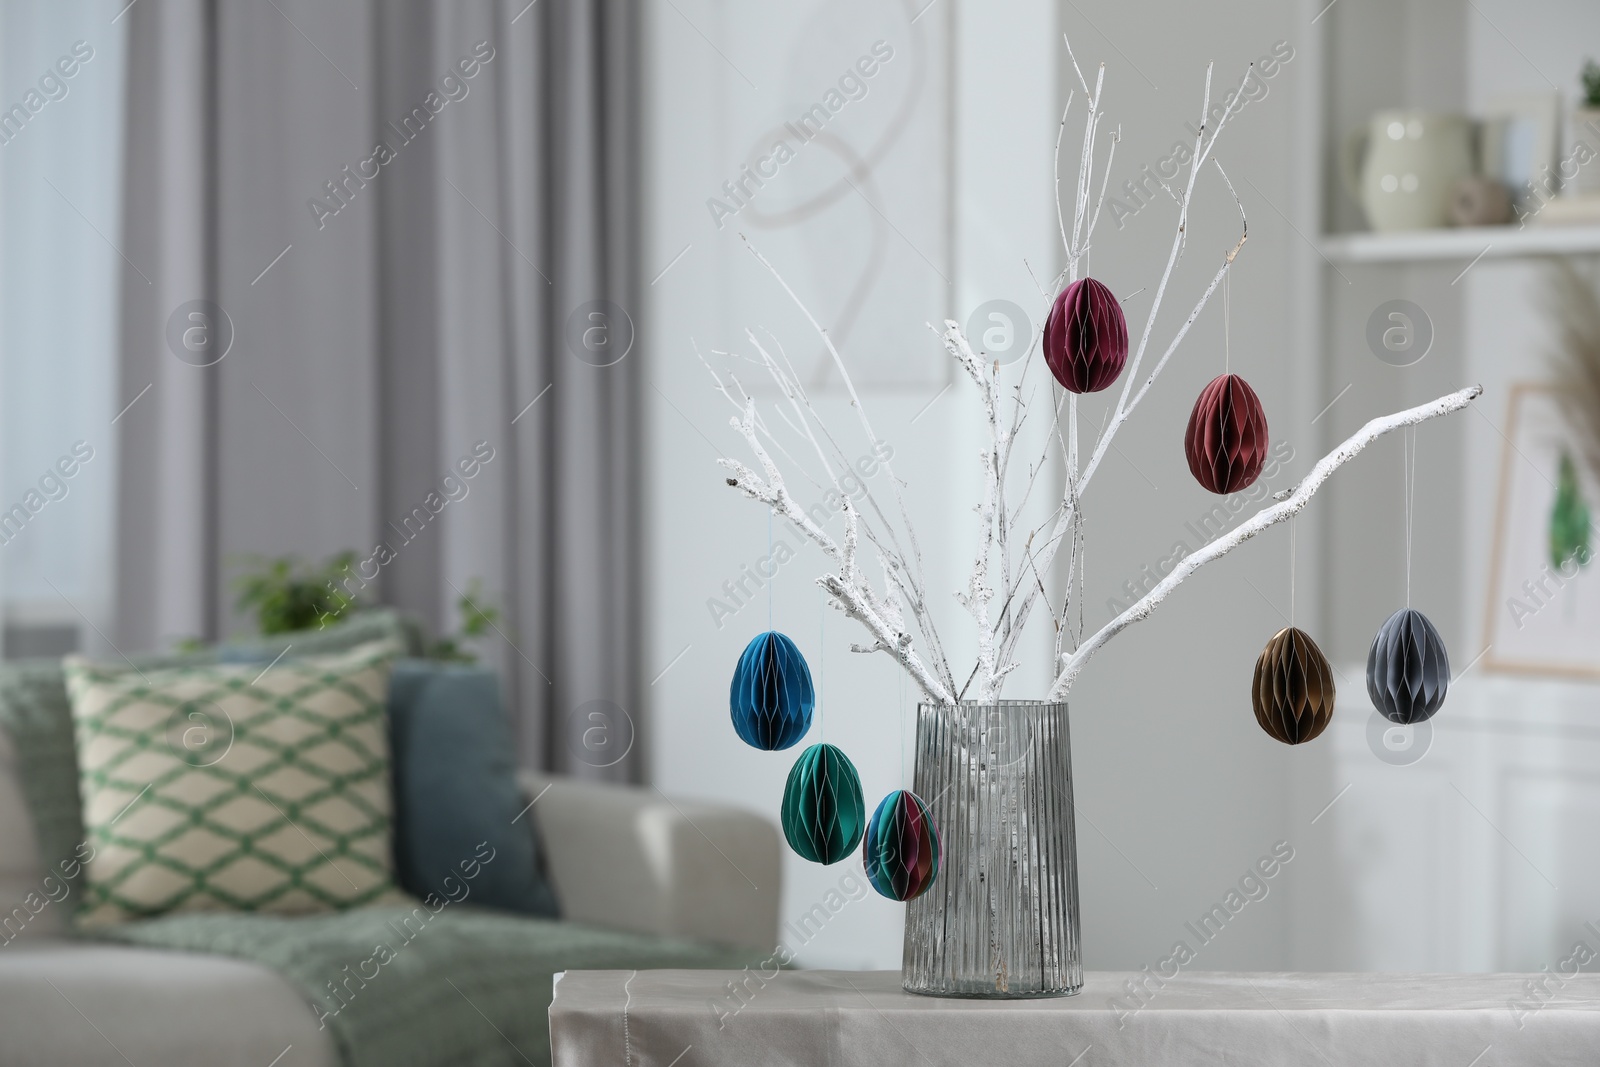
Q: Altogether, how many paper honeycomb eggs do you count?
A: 7